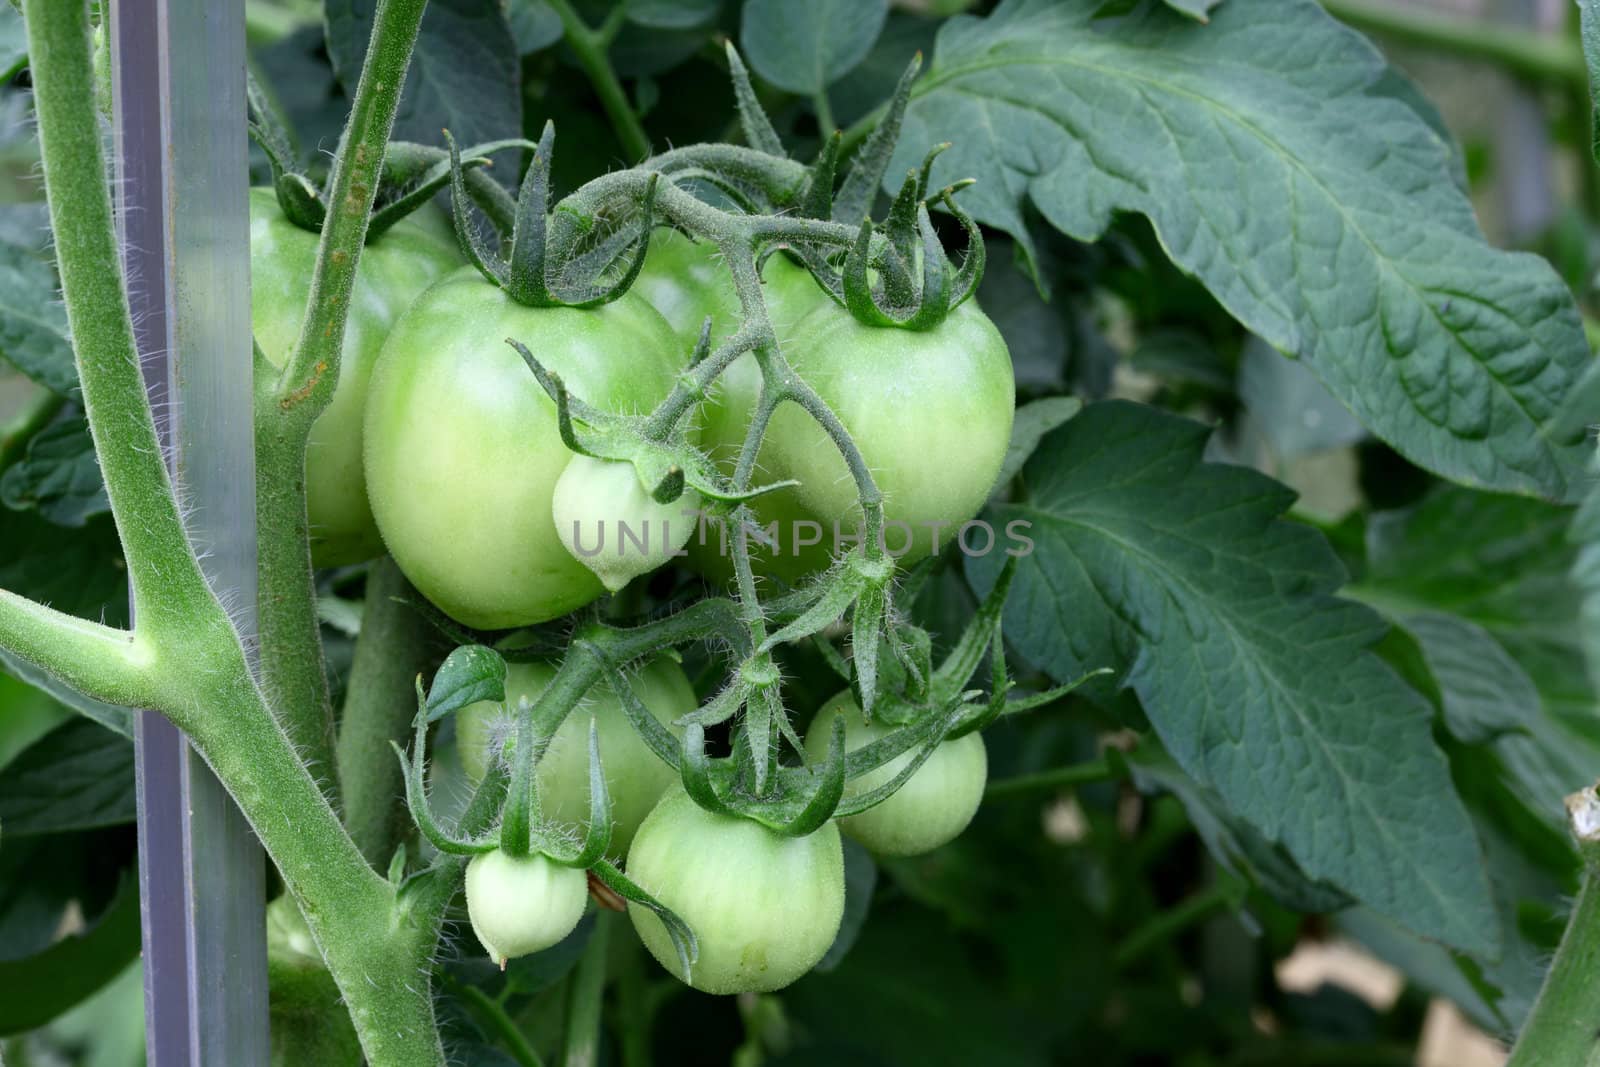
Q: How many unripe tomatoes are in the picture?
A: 9